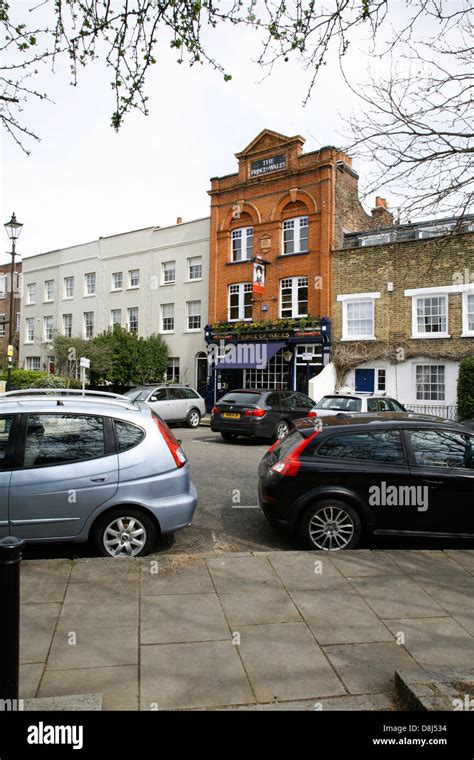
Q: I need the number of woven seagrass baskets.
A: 0